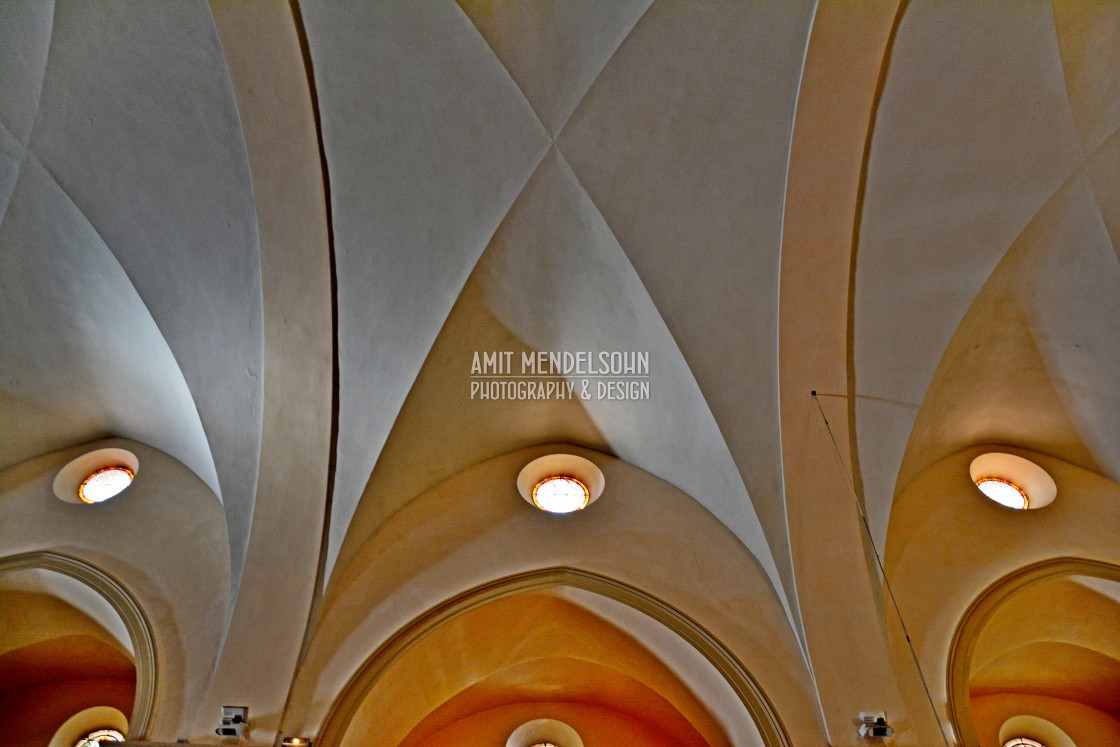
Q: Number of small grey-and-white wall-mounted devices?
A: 2